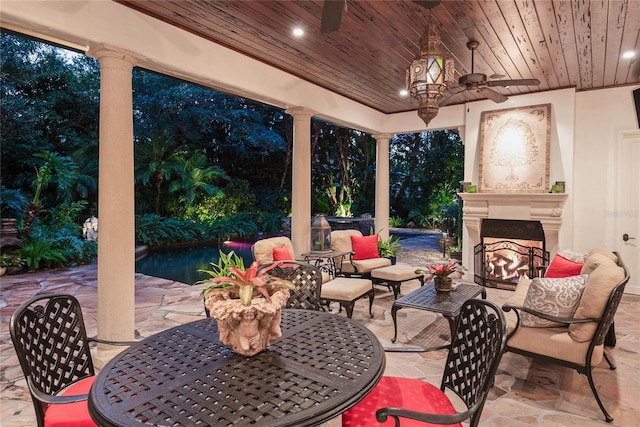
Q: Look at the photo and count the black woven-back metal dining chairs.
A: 3